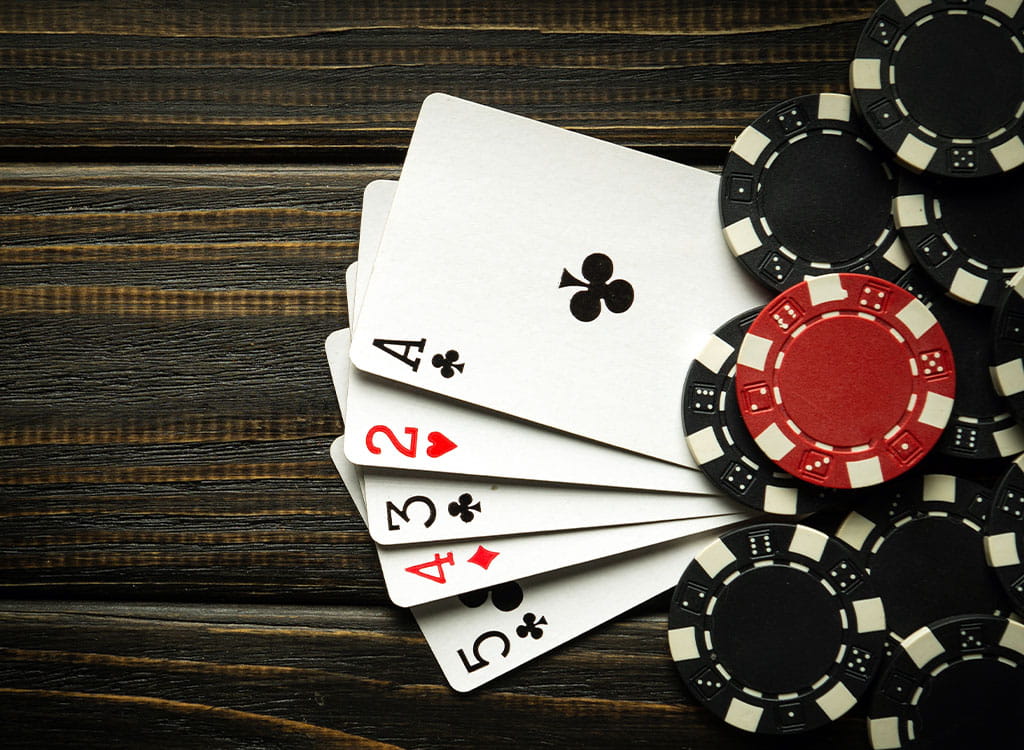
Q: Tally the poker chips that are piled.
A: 11